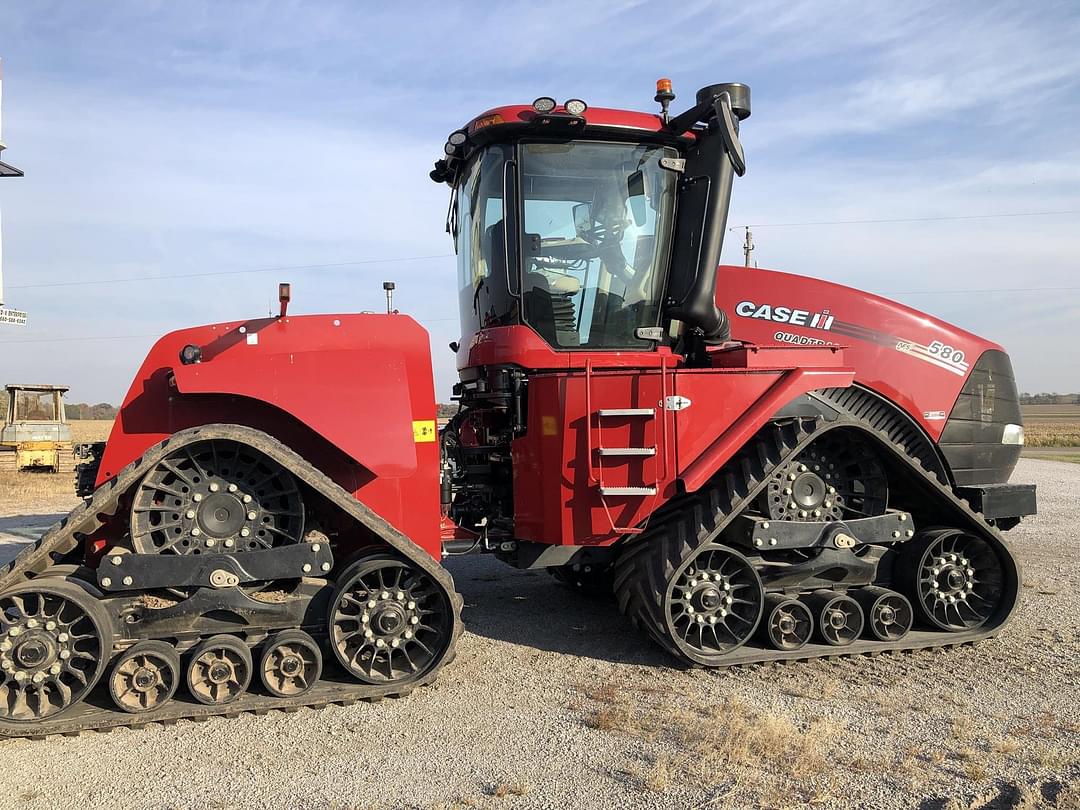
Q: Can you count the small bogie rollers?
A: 6